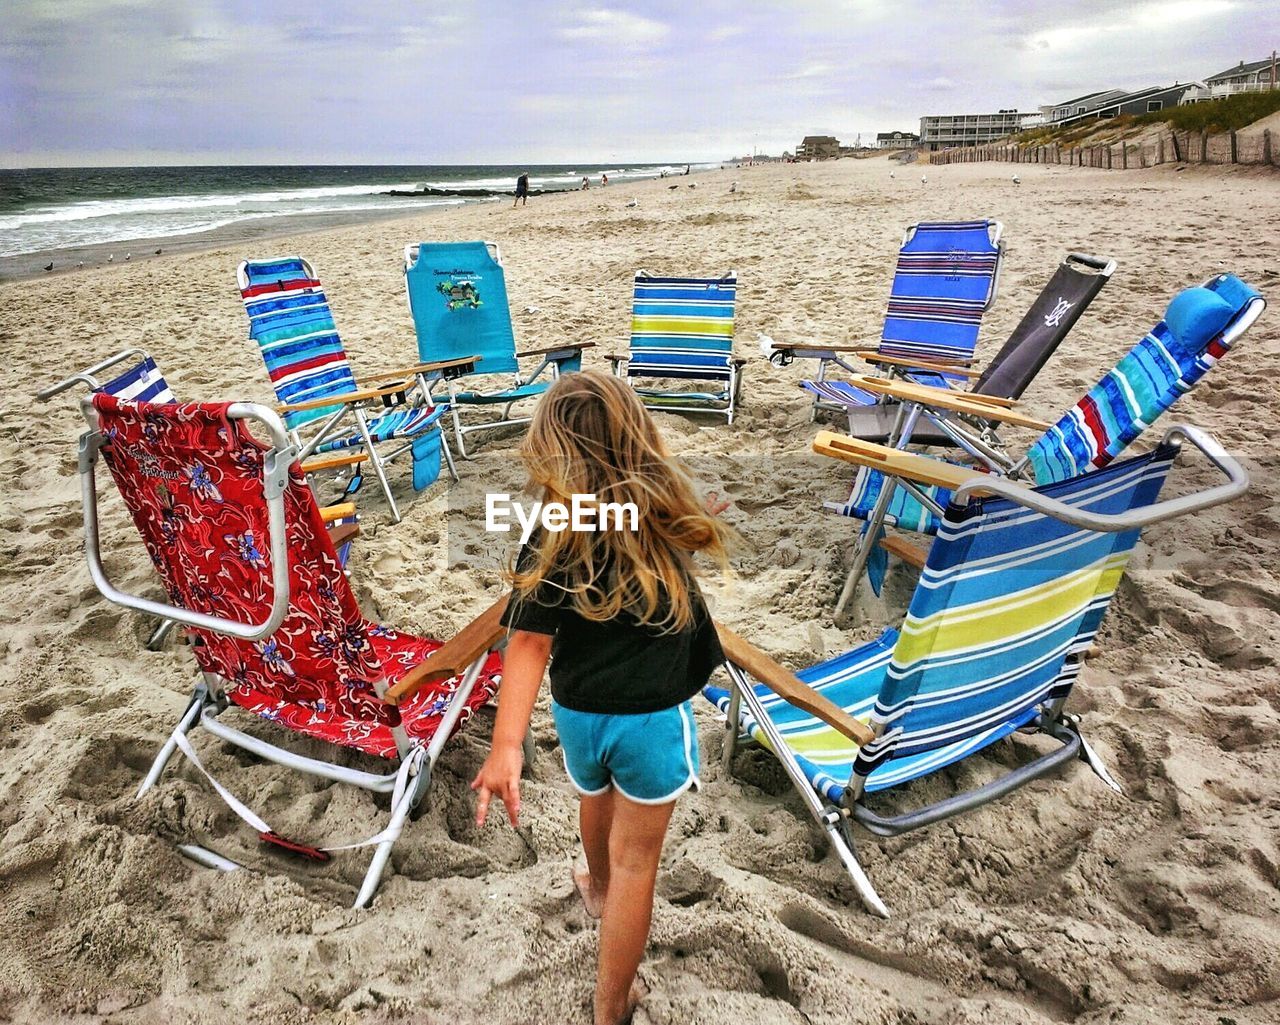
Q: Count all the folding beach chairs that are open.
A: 9